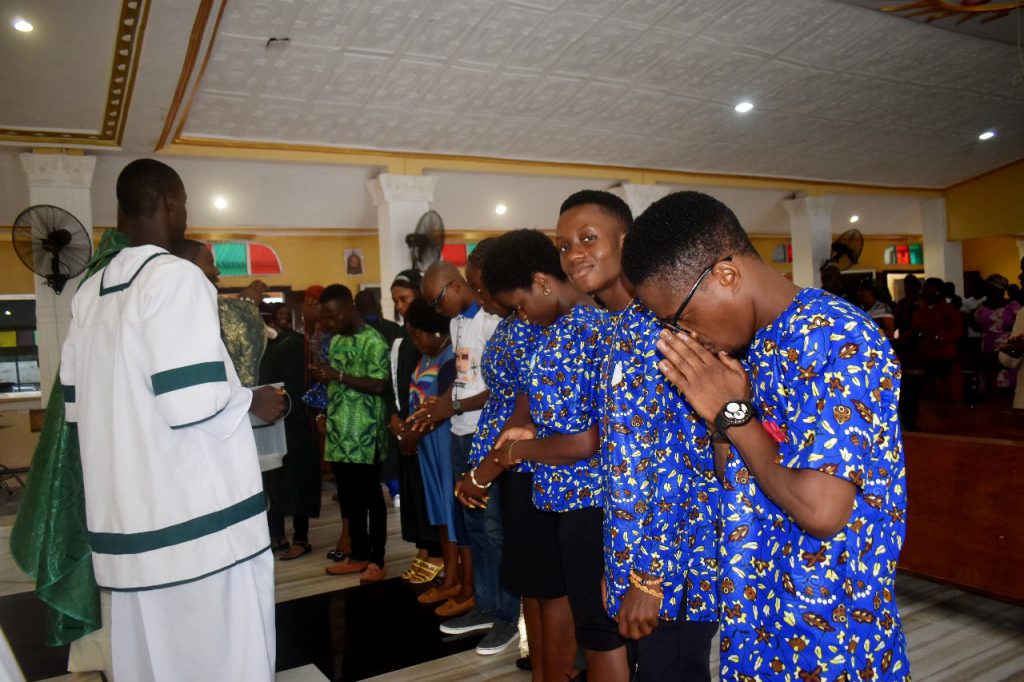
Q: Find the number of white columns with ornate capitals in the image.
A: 4